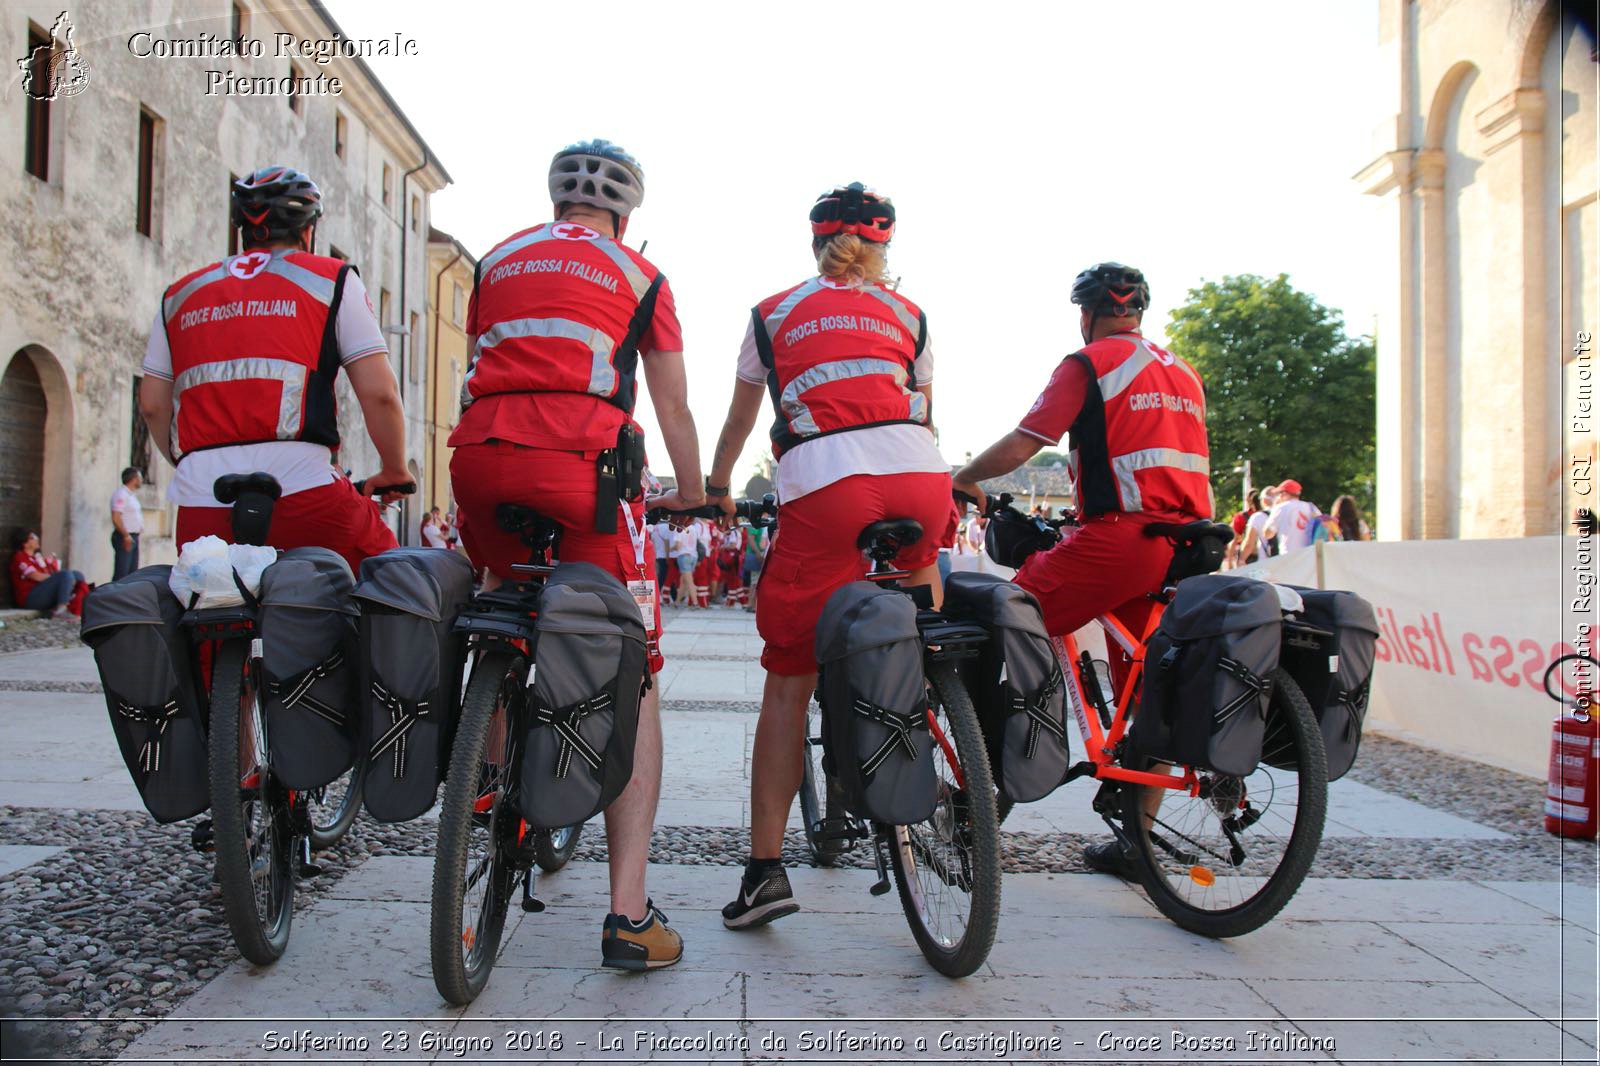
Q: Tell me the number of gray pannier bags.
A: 8